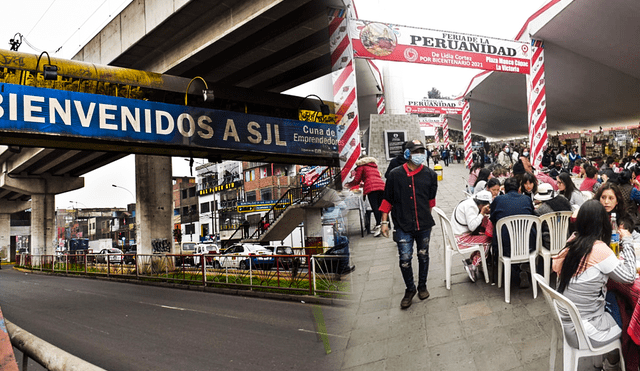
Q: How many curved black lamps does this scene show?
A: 3